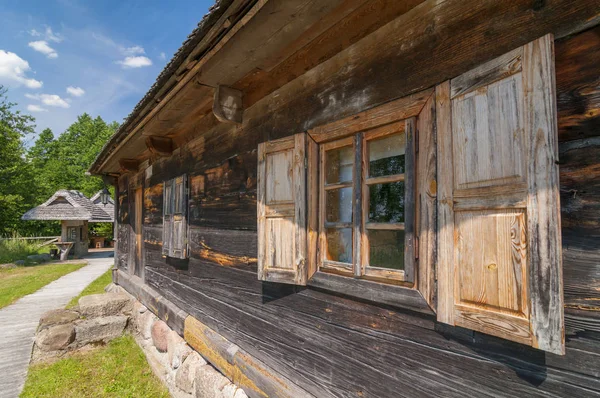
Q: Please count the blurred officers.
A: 0